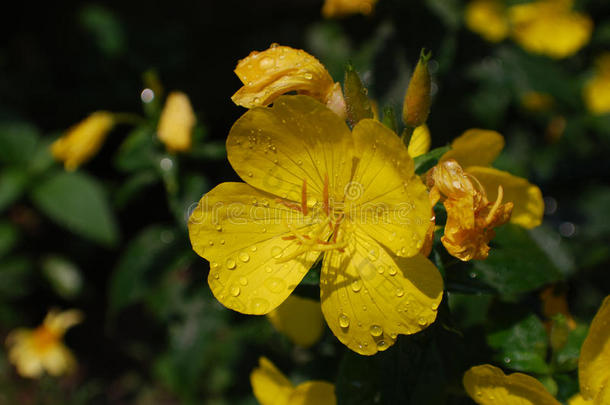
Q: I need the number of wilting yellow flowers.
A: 2